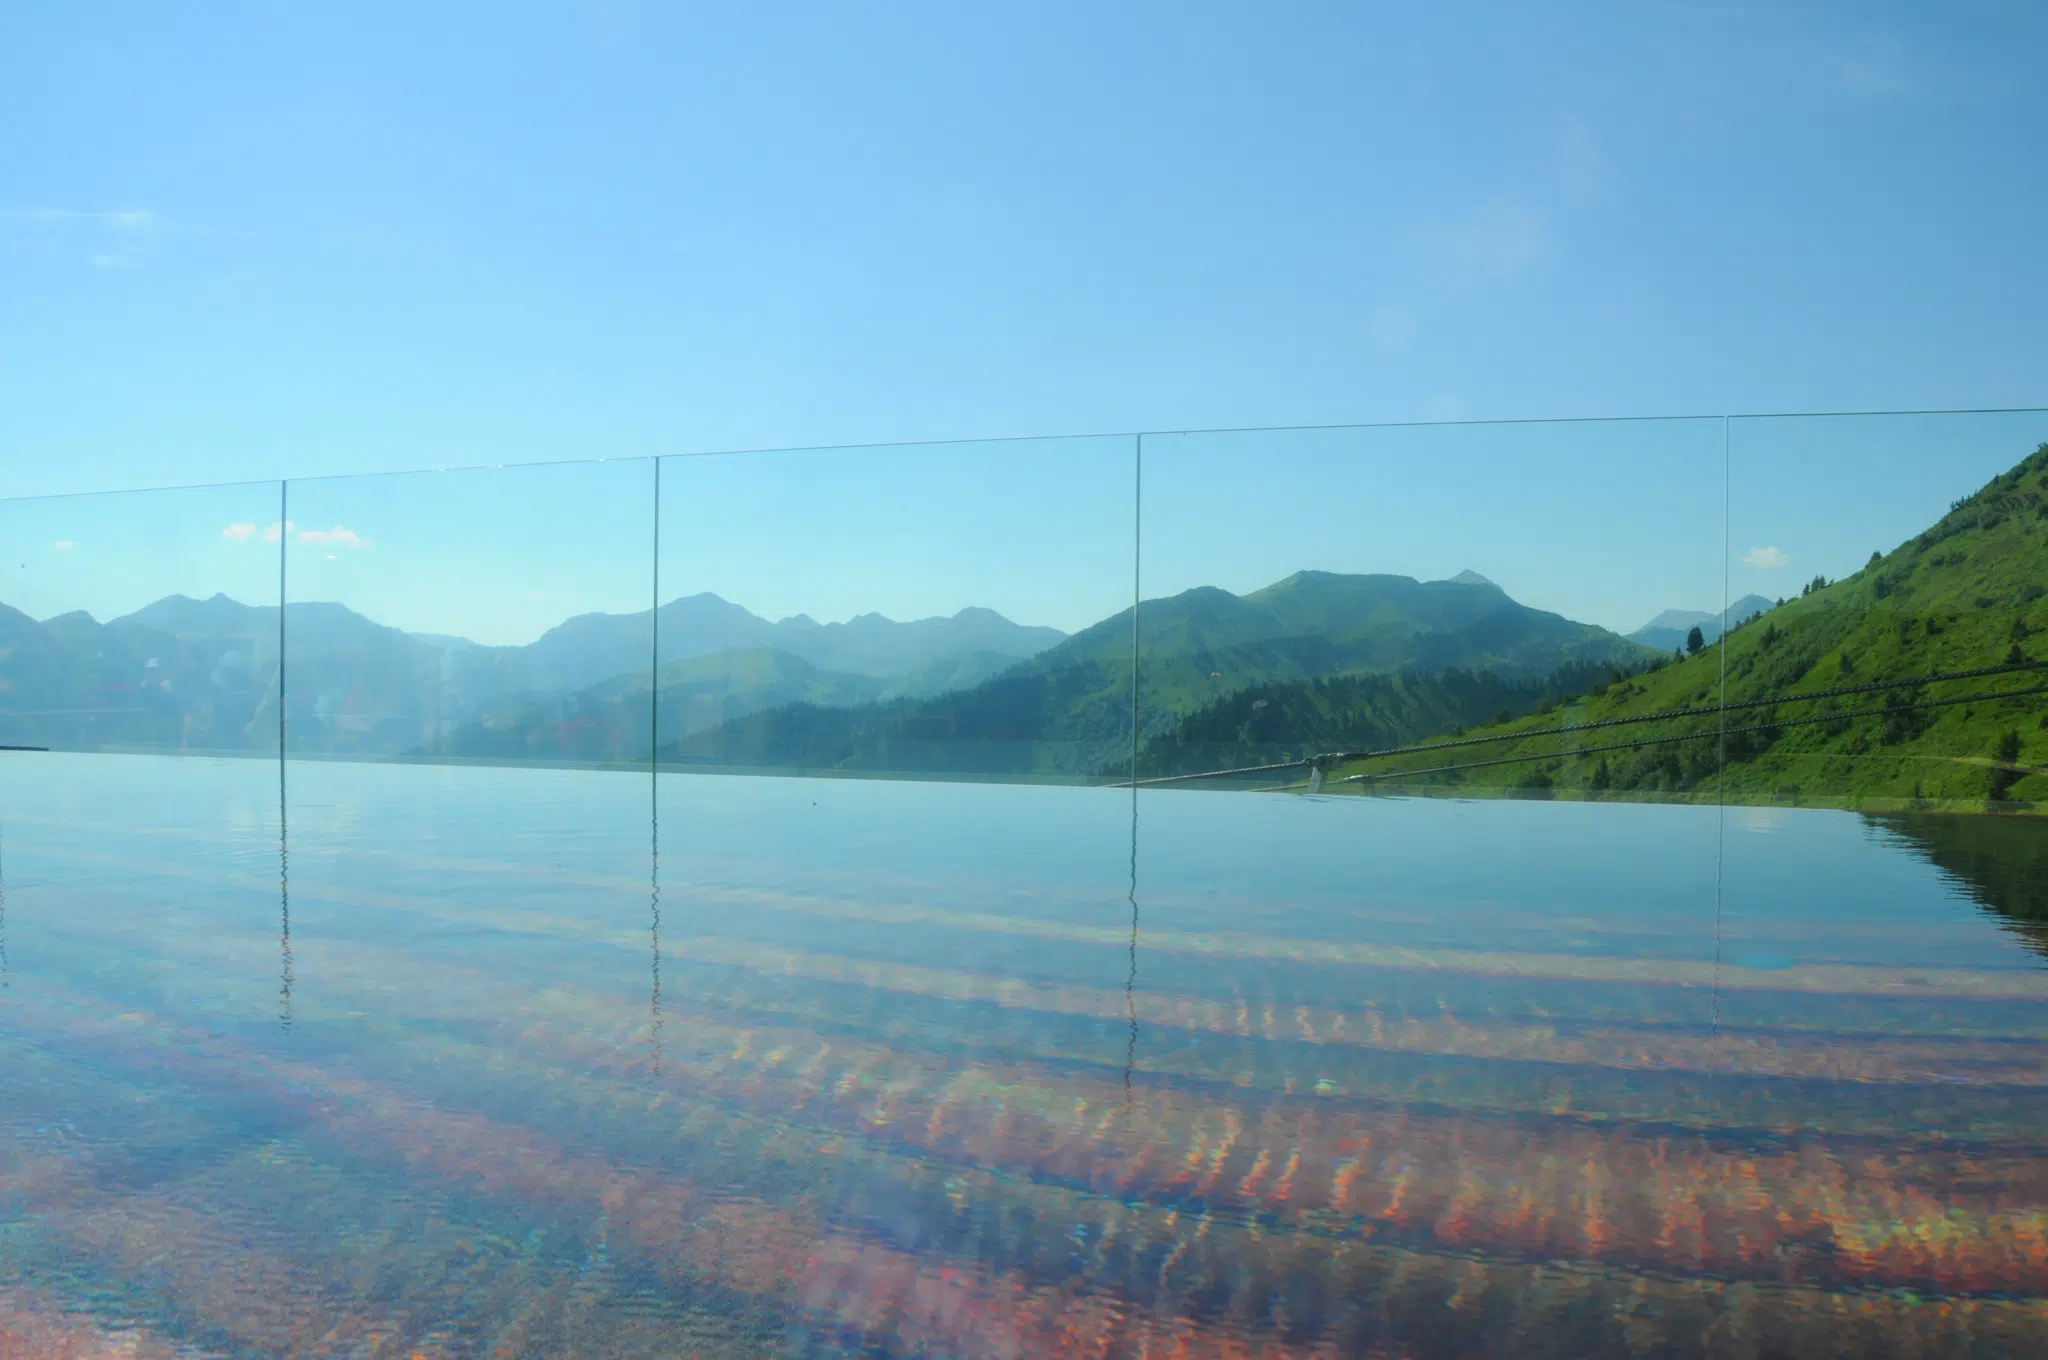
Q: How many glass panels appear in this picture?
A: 5